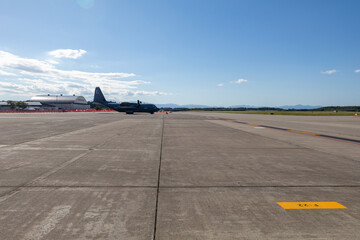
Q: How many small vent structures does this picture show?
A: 3